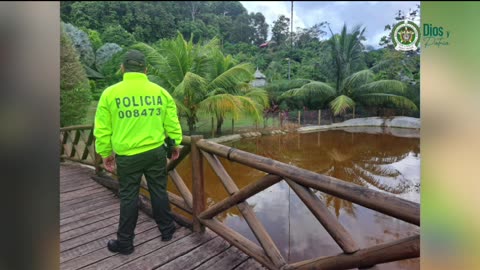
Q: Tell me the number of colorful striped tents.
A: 0